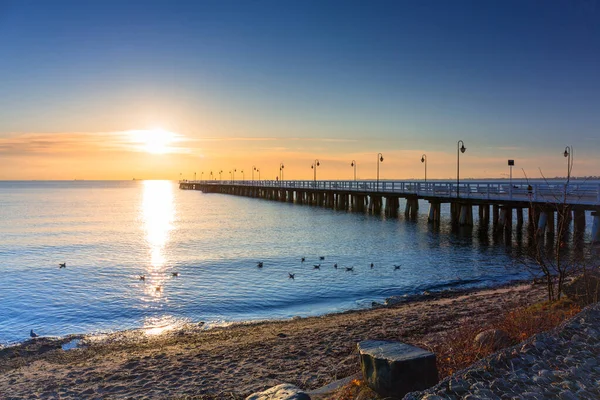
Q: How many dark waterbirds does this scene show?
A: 14